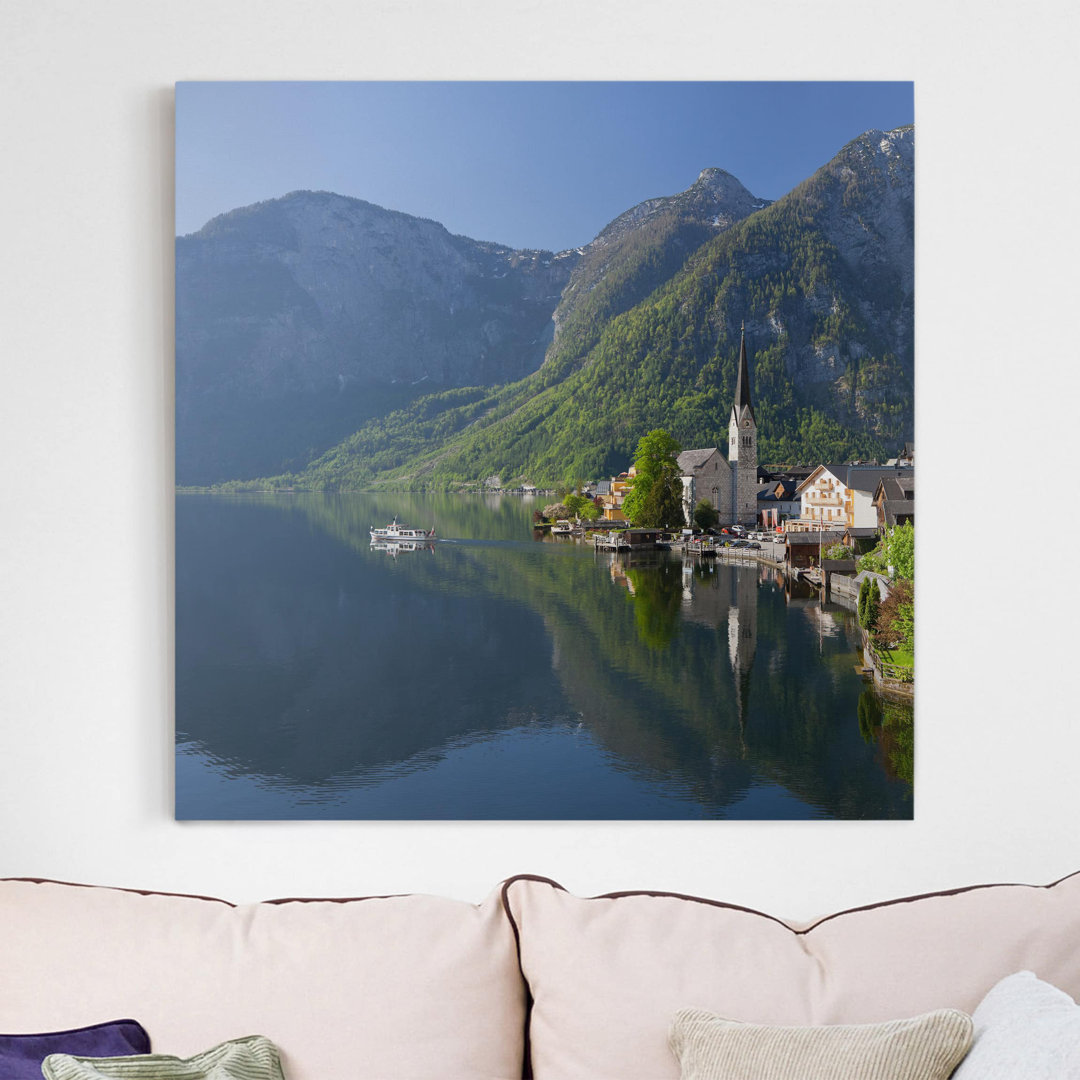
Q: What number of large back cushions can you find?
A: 2